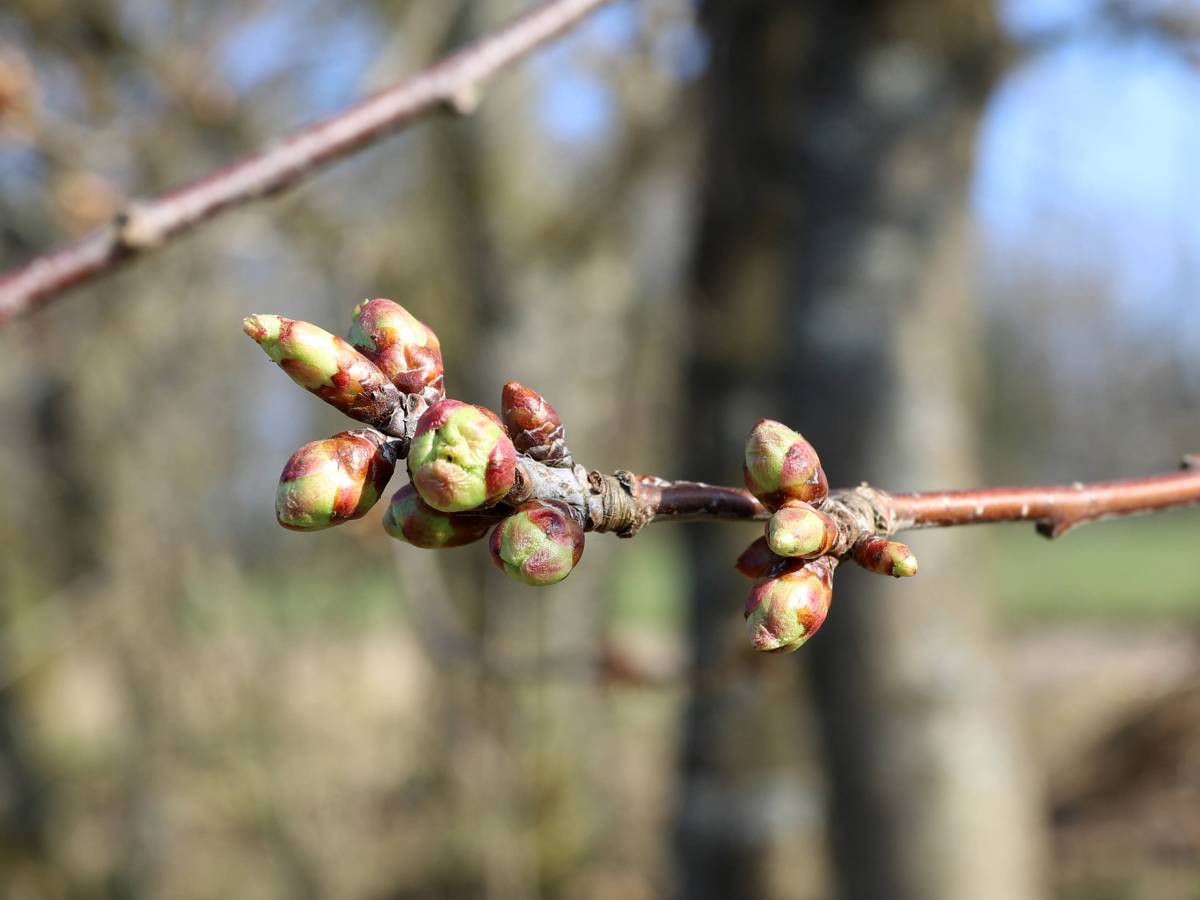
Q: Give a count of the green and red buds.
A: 12